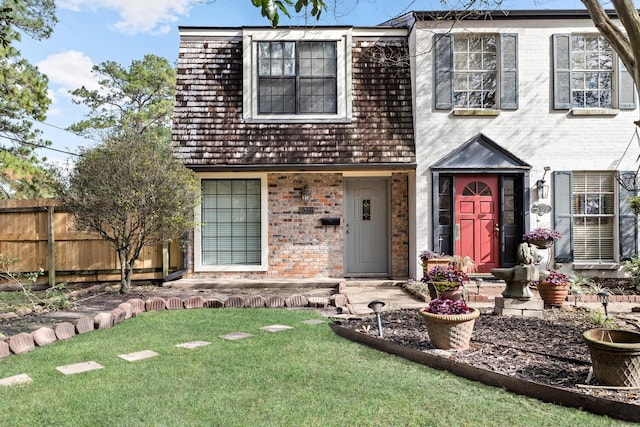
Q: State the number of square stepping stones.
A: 7